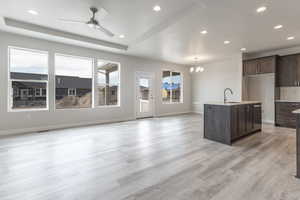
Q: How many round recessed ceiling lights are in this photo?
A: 9